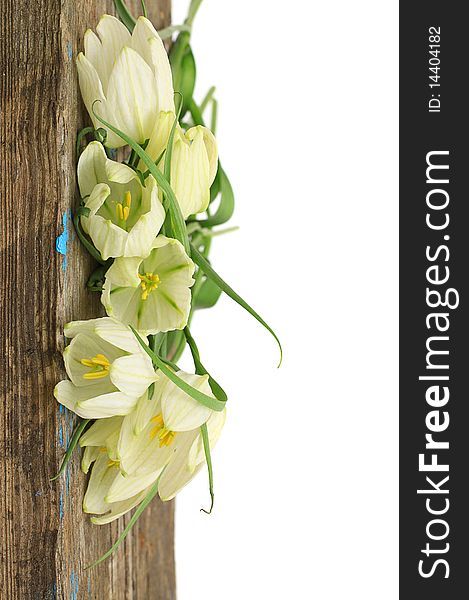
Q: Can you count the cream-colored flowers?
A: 7